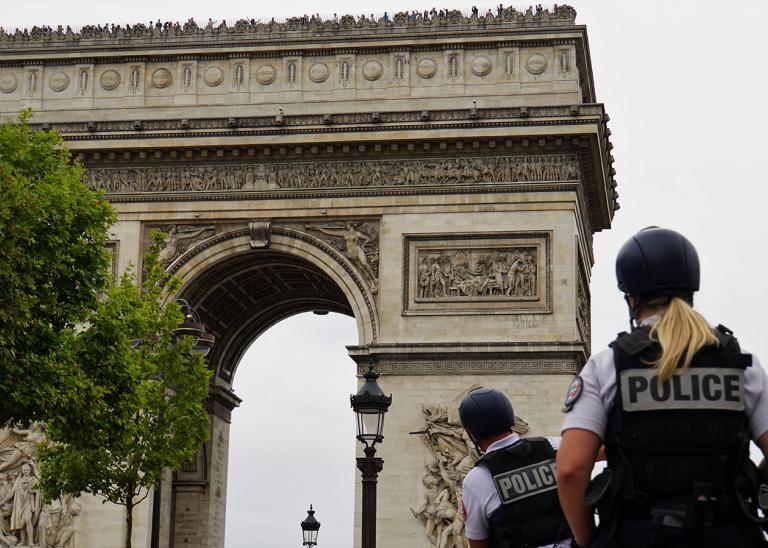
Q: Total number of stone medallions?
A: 11